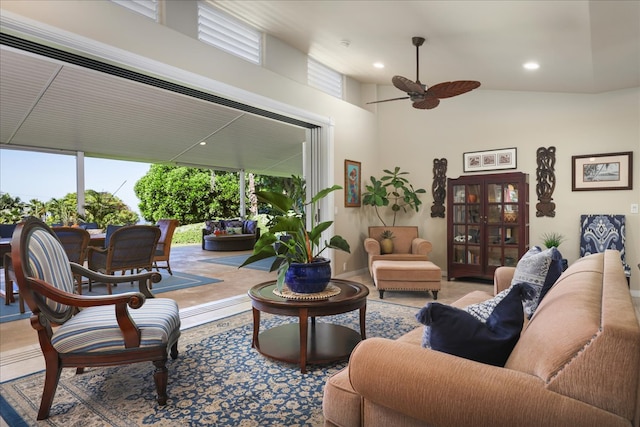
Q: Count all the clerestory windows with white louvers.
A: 3